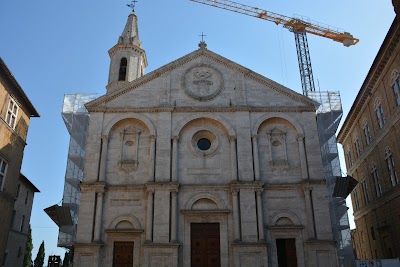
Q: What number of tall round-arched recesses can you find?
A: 3